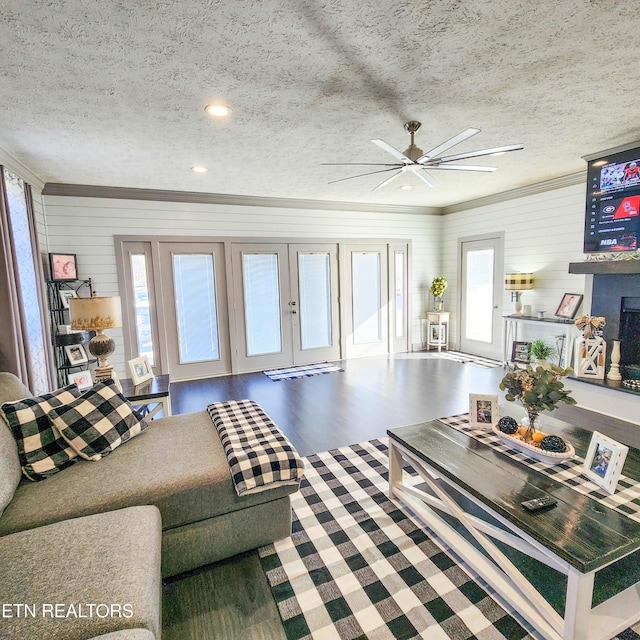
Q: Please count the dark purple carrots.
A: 0